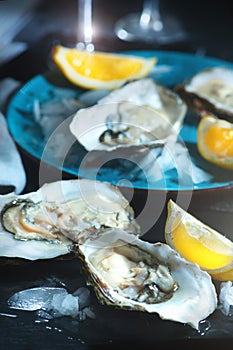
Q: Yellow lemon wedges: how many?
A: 3